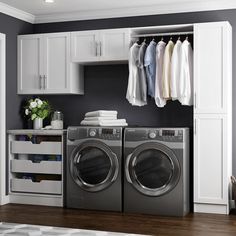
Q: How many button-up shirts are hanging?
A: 7